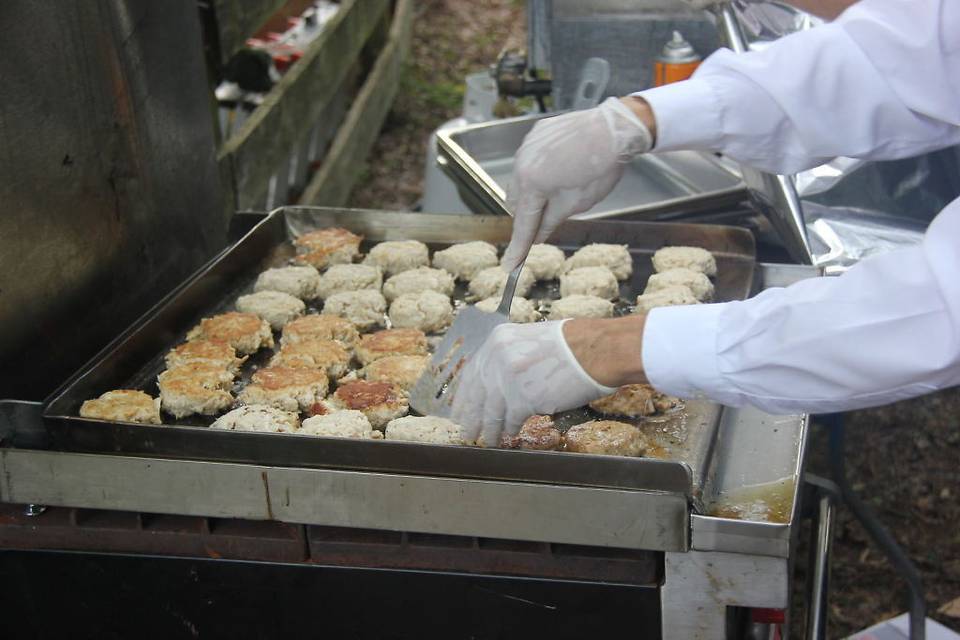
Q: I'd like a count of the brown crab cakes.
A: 14